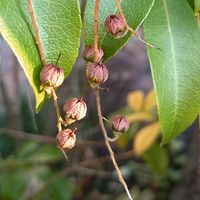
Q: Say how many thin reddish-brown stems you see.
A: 3